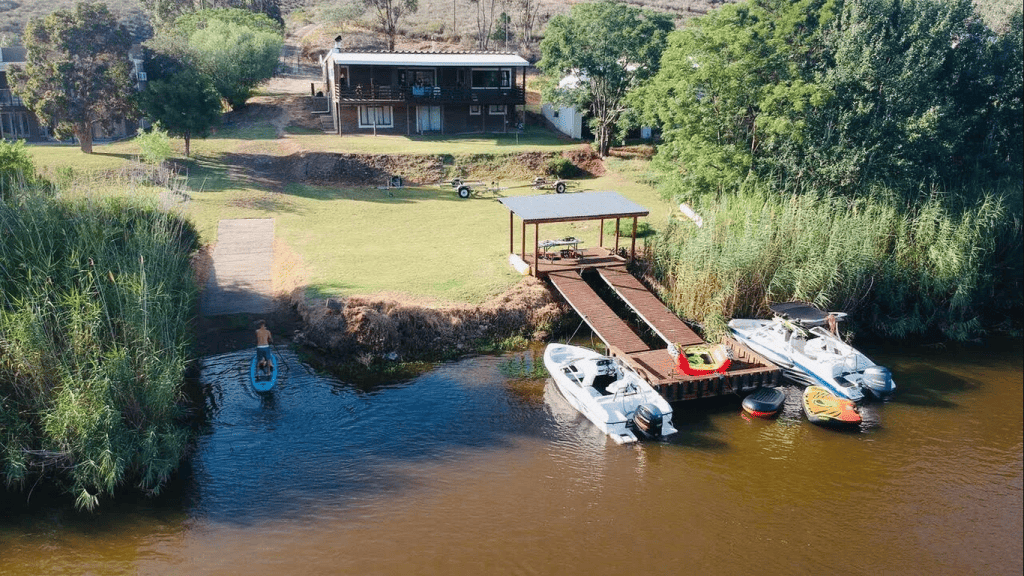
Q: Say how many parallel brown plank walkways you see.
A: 2